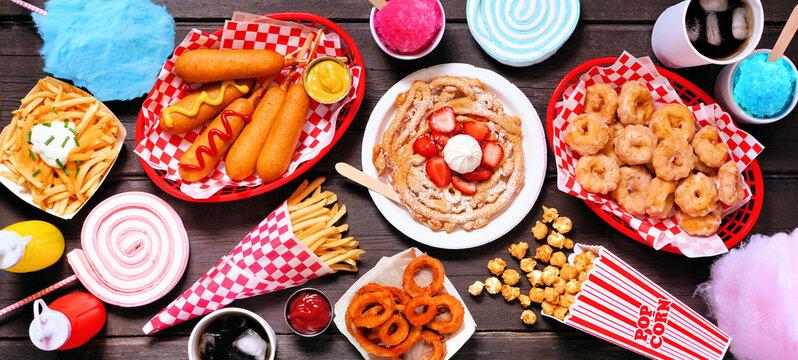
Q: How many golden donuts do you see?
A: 15